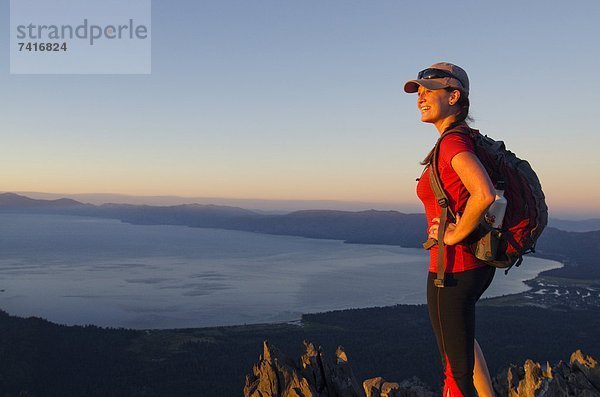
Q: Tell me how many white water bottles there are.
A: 1